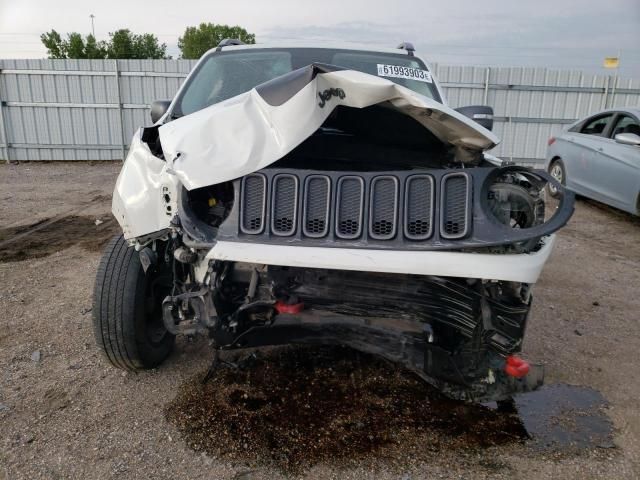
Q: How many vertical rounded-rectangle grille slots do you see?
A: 7